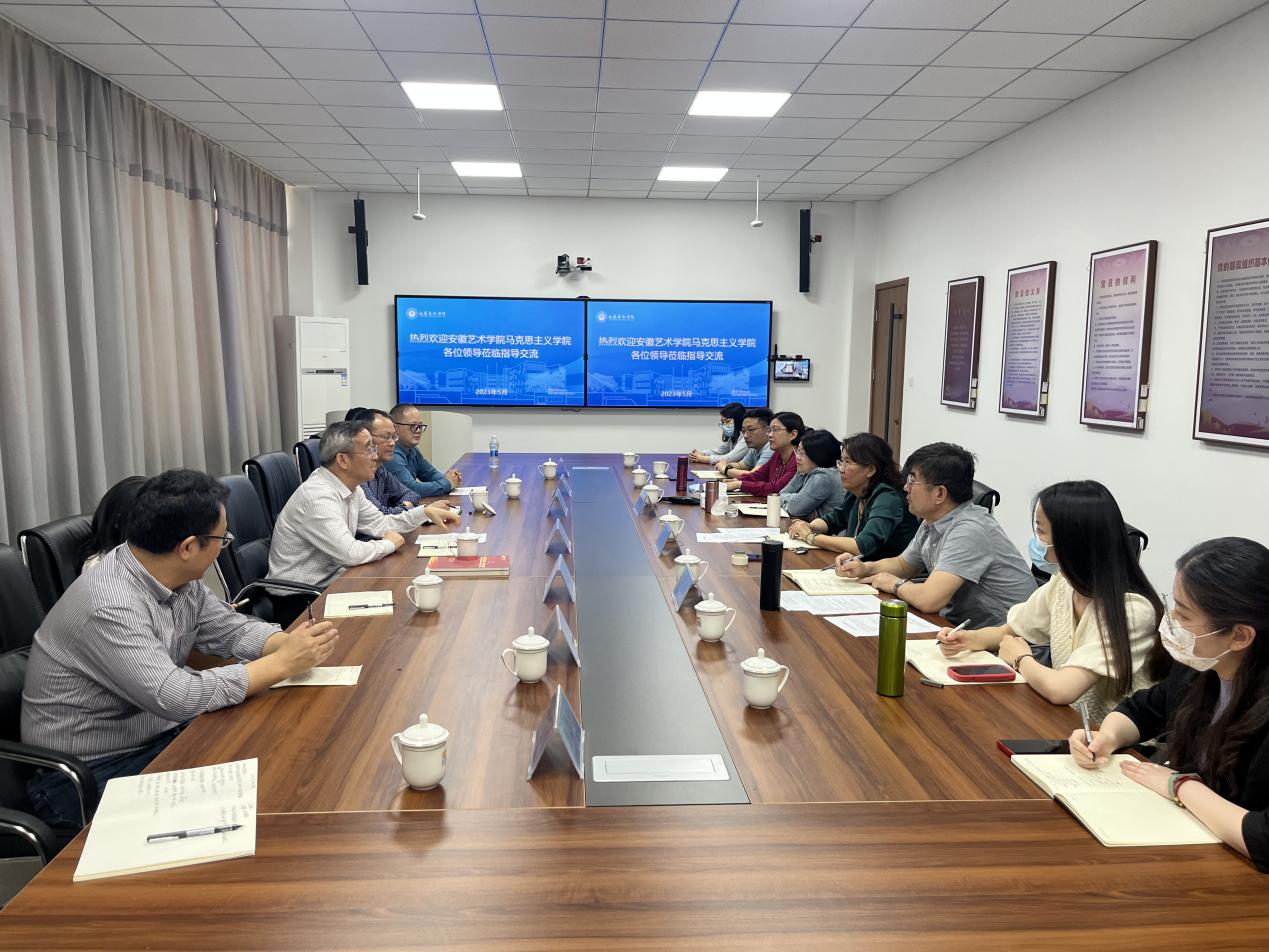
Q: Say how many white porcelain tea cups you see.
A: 15